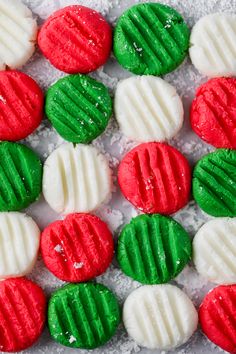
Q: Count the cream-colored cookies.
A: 7